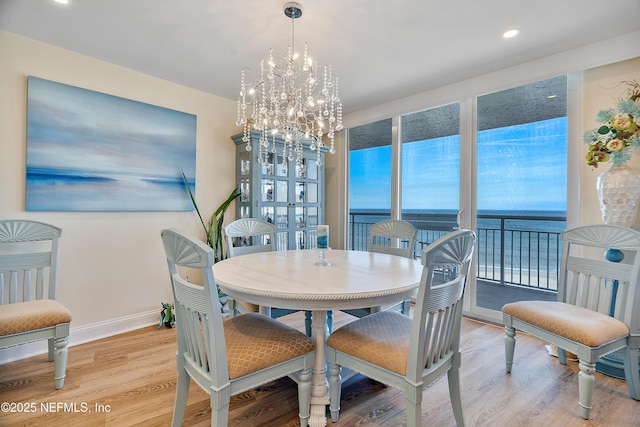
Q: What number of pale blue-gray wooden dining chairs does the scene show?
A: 6